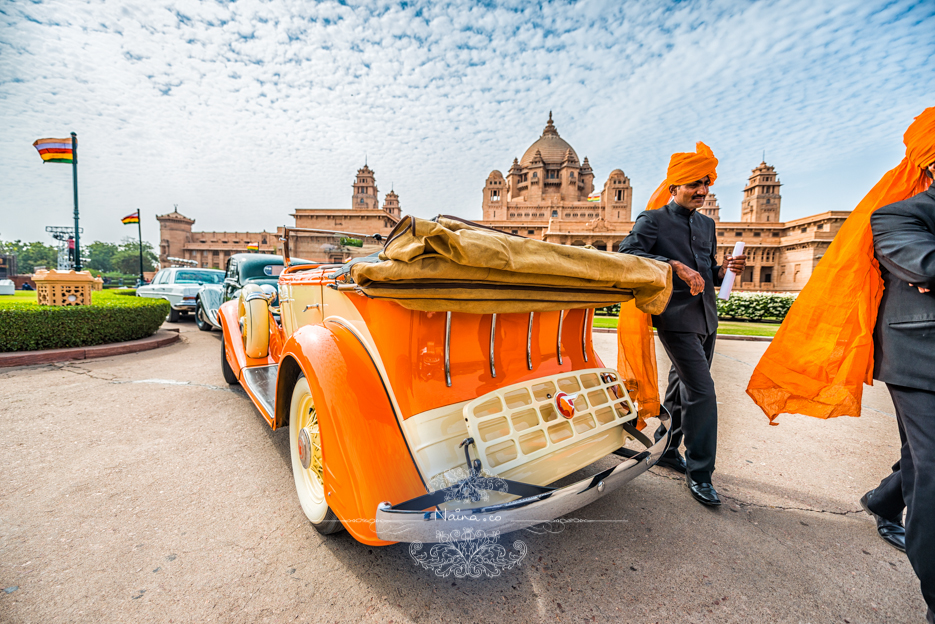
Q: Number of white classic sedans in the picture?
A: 1